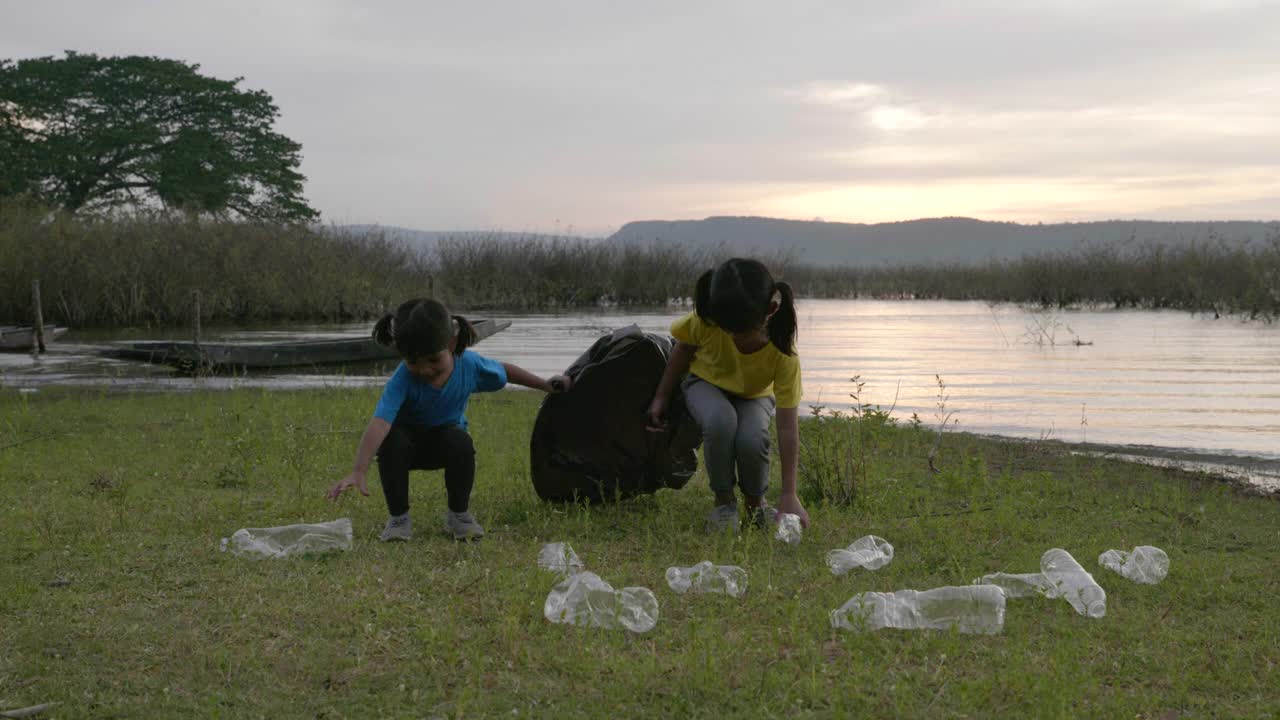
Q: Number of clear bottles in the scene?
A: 10